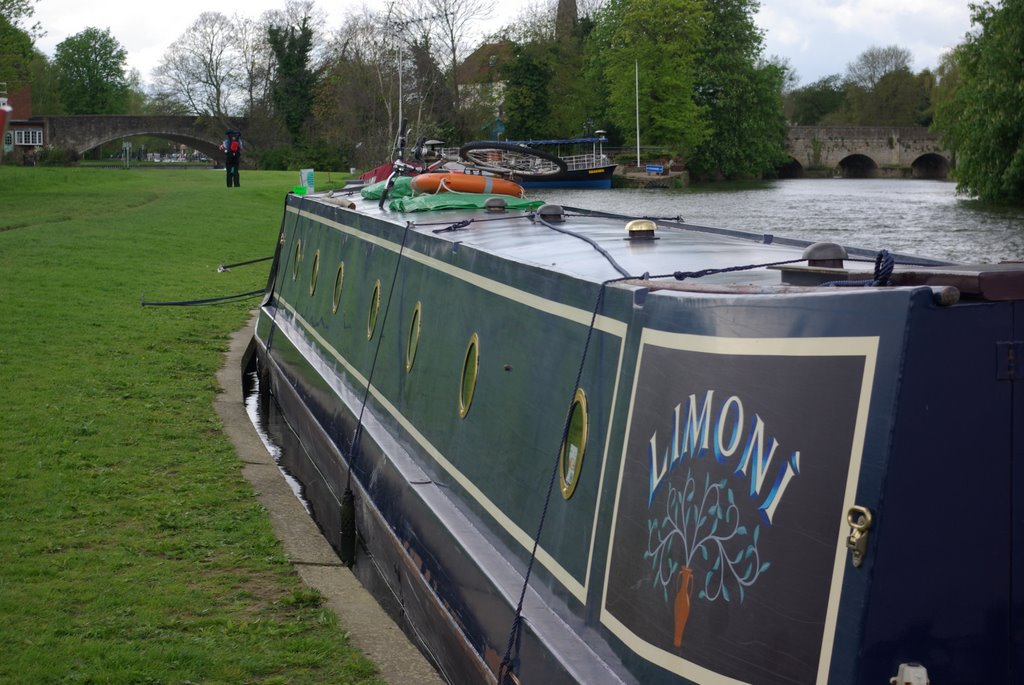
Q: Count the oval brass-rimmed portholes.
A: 7